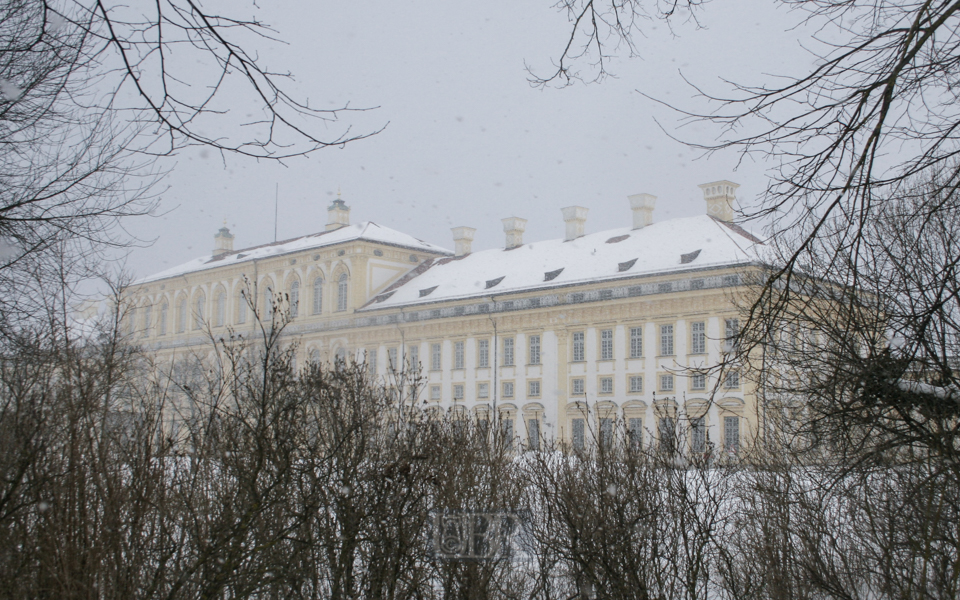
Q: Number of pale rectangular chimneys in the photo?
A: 5